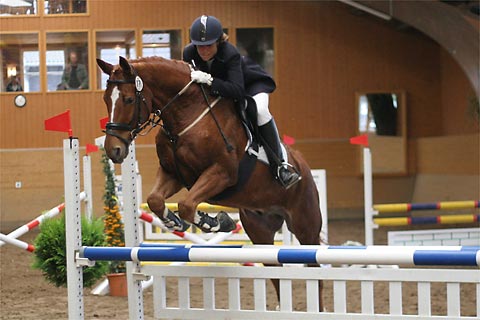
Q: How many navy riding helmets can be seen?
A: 1